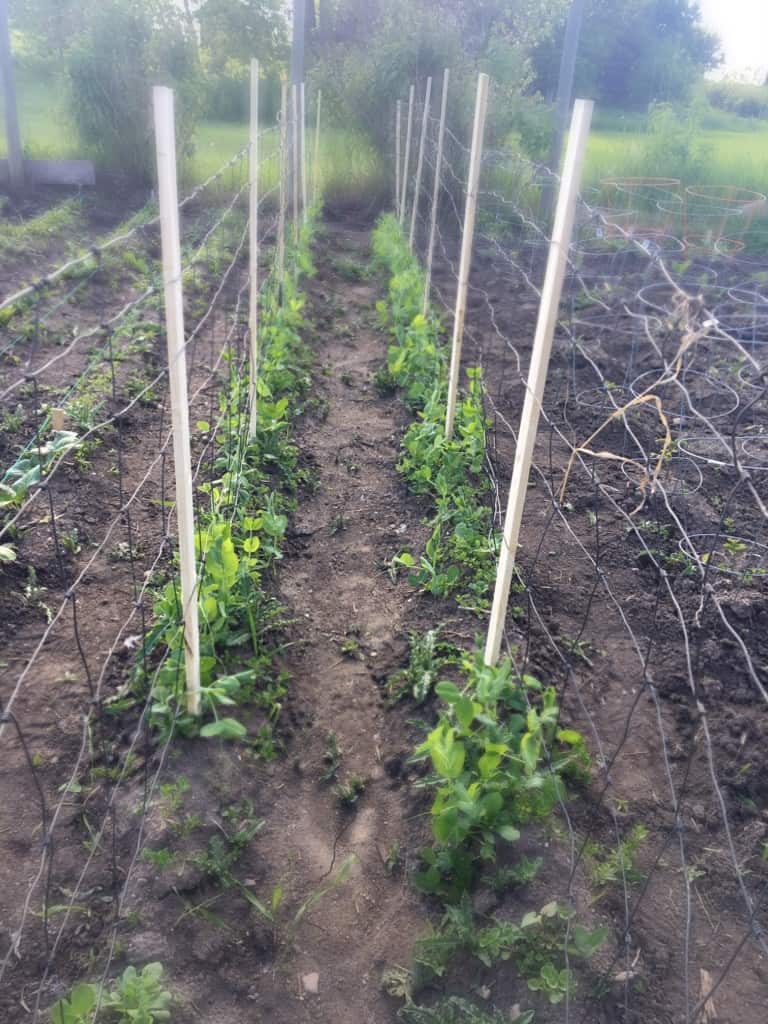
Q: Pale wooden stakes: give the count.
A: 12